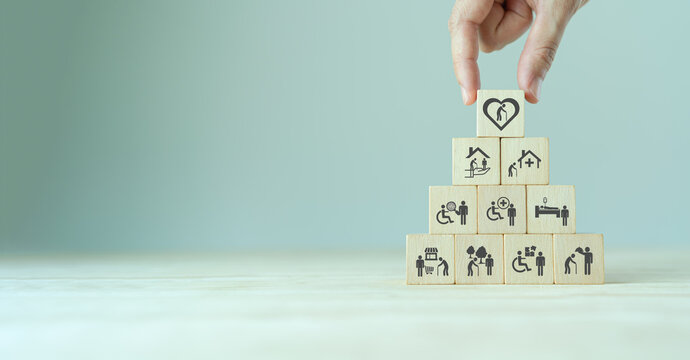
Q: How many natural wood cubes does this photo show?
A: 10